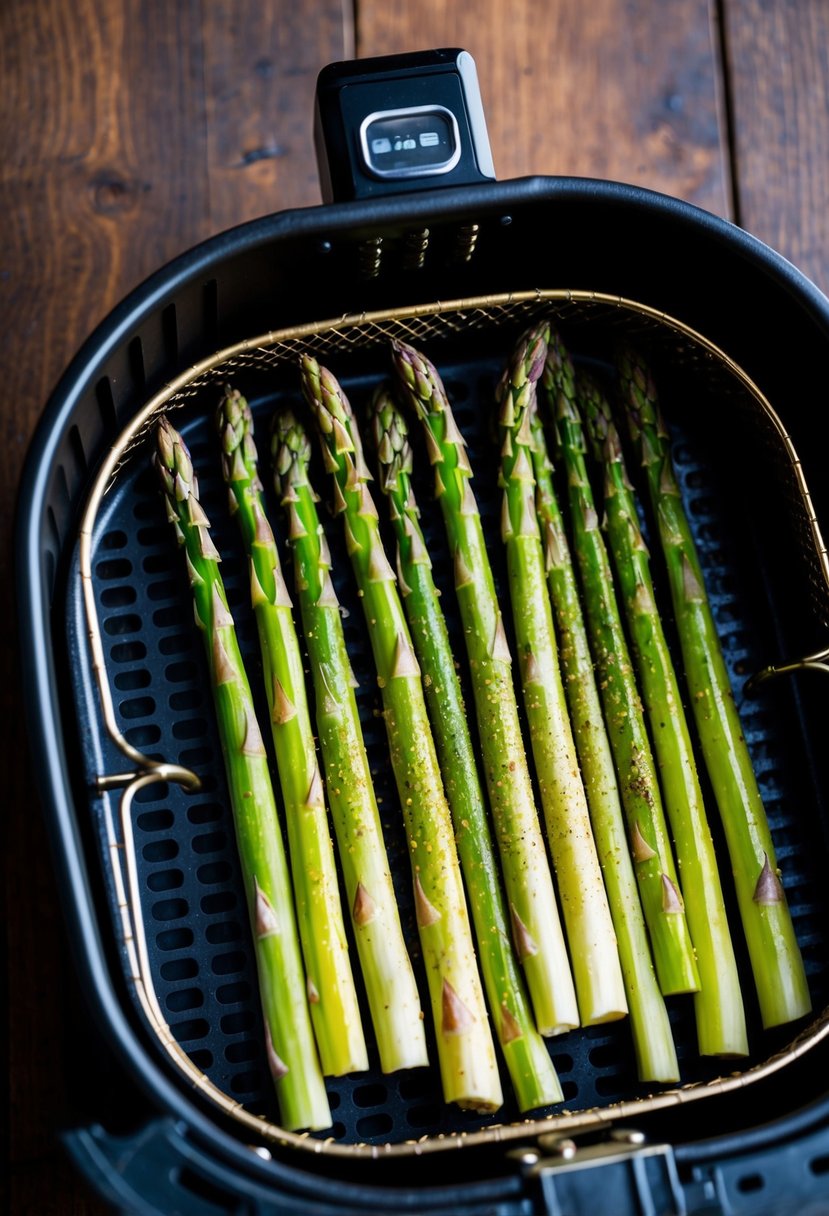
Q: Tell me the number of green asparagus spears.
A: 11